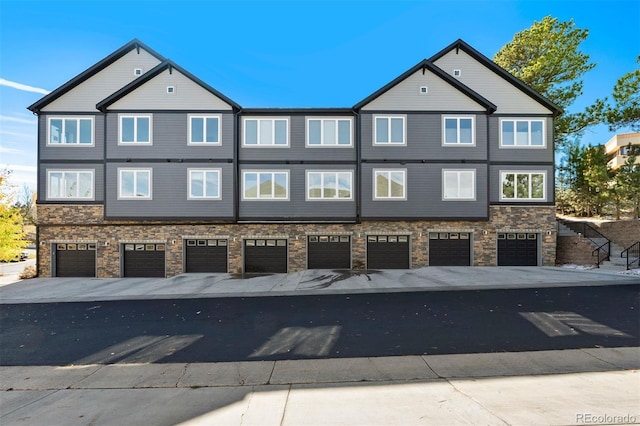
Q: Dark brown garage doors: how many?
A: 8